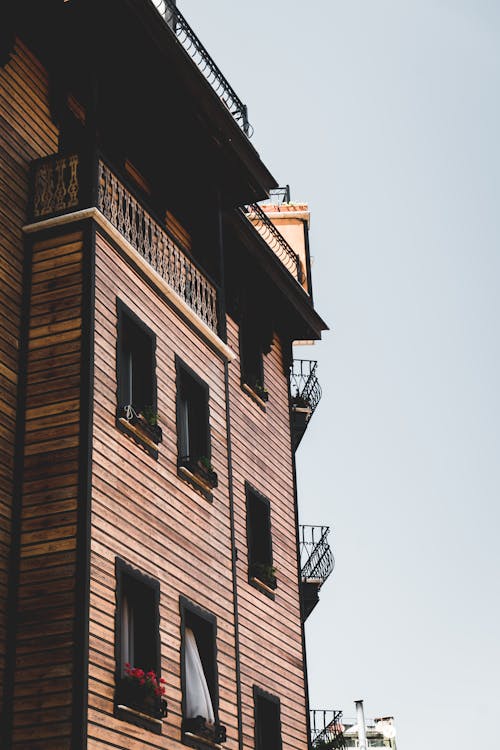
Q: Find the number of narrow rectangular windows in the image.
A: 7